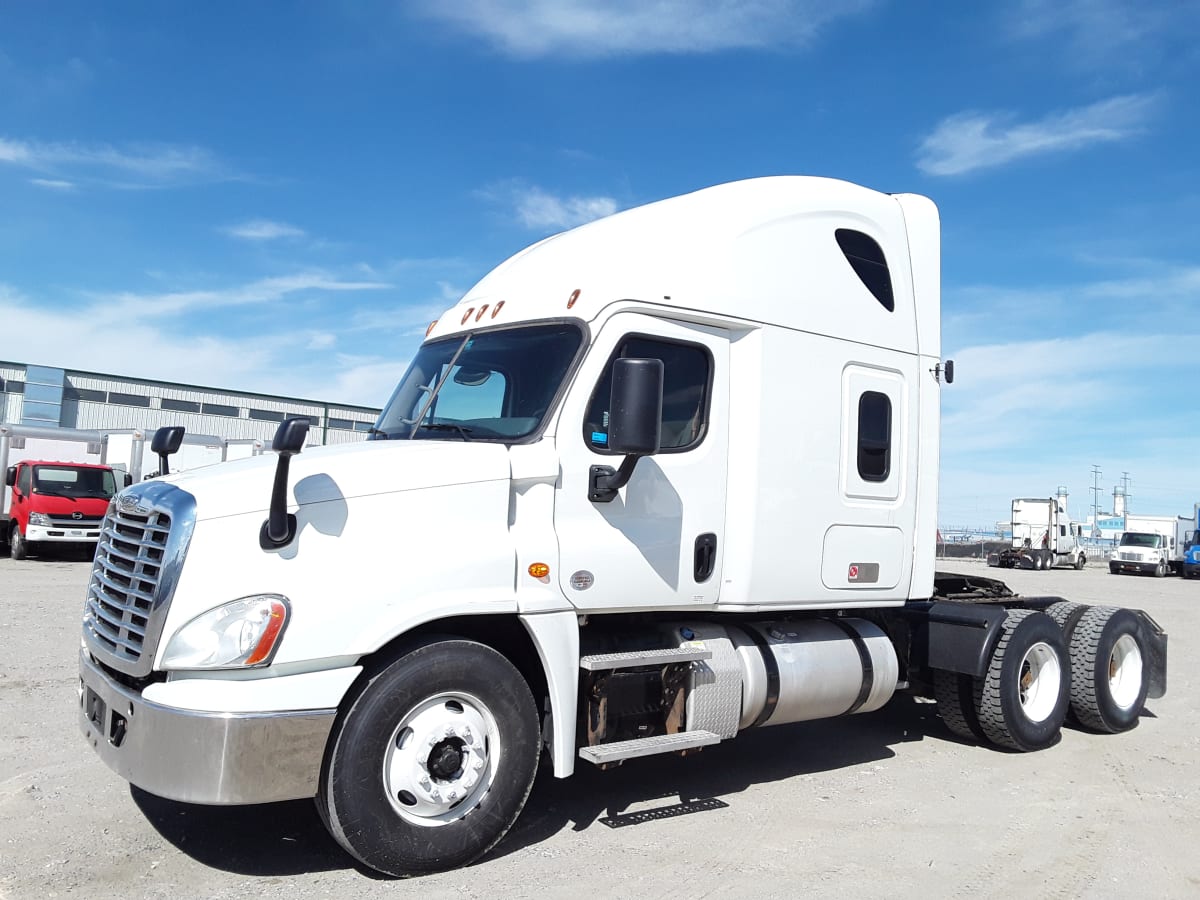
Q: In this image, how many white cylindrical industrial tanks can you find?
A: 2